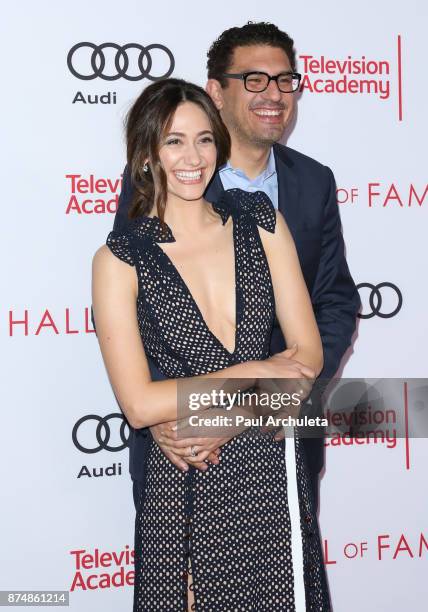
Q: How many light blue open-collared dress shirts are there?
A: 1